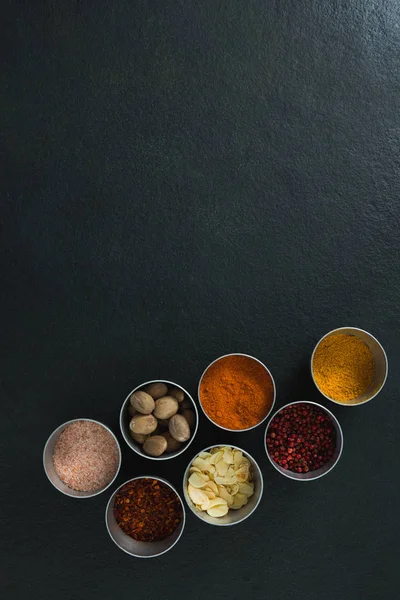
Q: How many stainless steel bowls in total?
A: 7